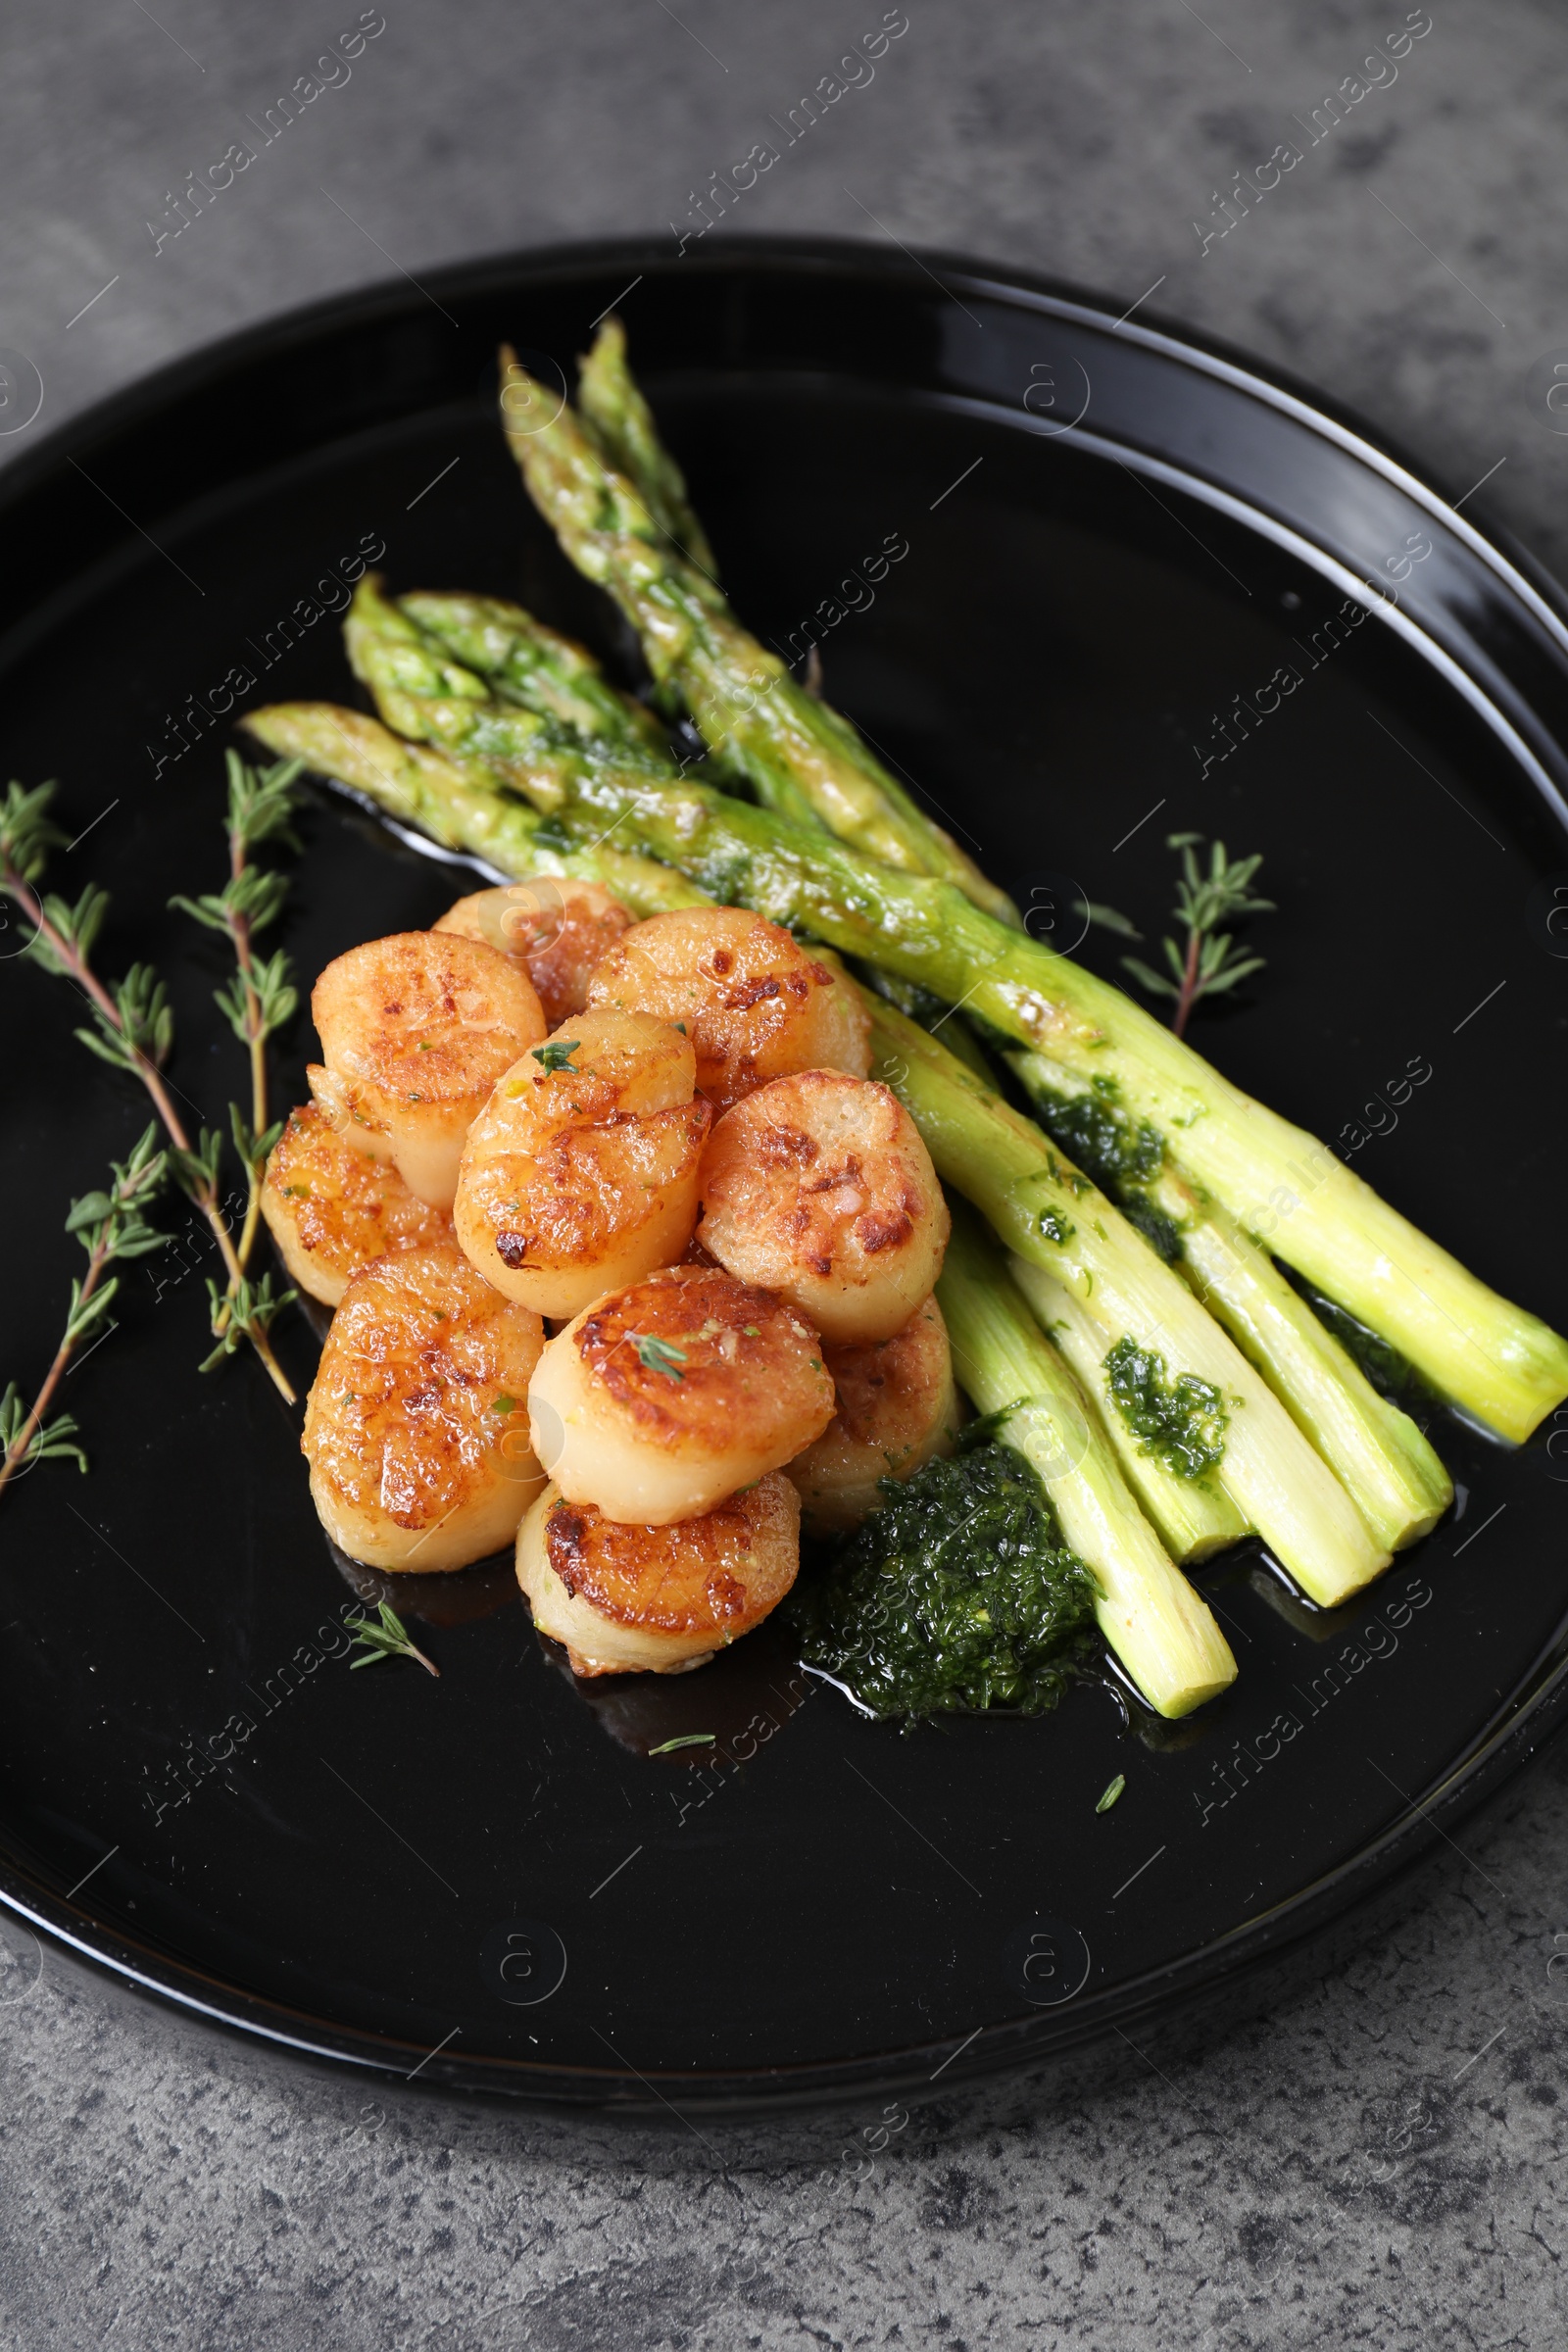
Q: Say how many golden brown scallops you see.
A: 10